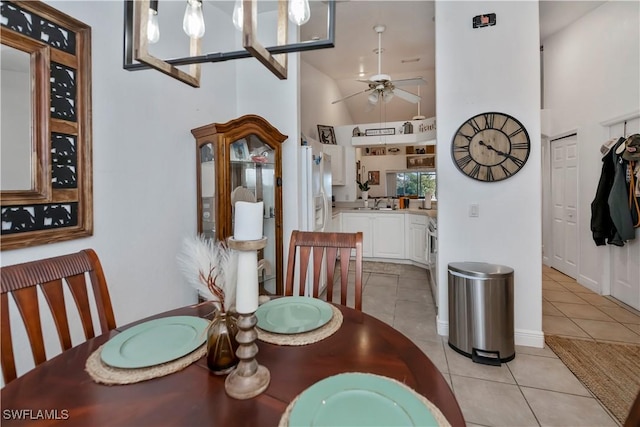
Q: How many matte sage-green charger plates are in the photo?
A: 3